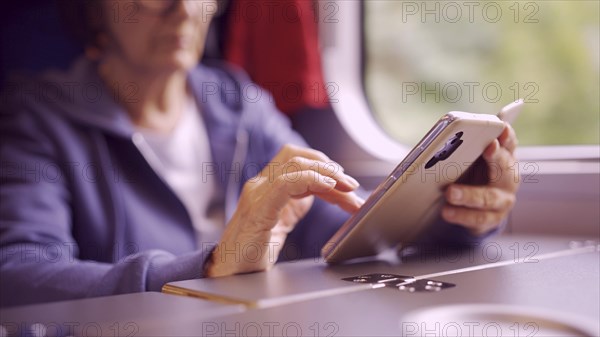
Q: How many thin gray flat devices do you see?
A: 1